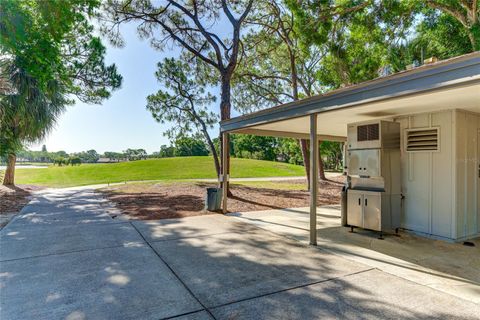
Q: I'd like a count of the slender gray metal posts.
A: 2